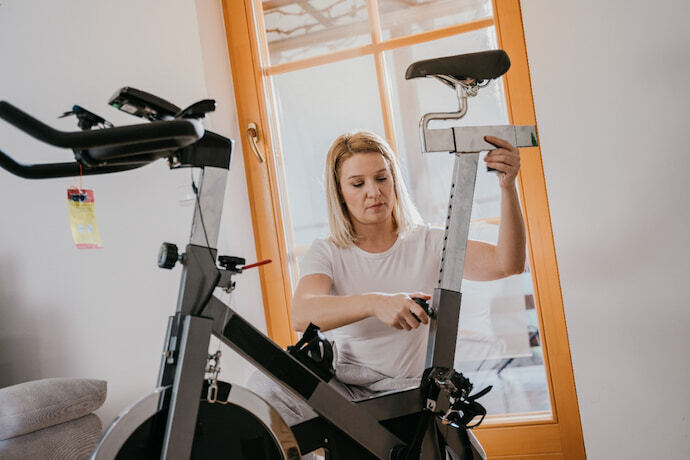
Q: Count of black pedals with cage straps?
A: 2